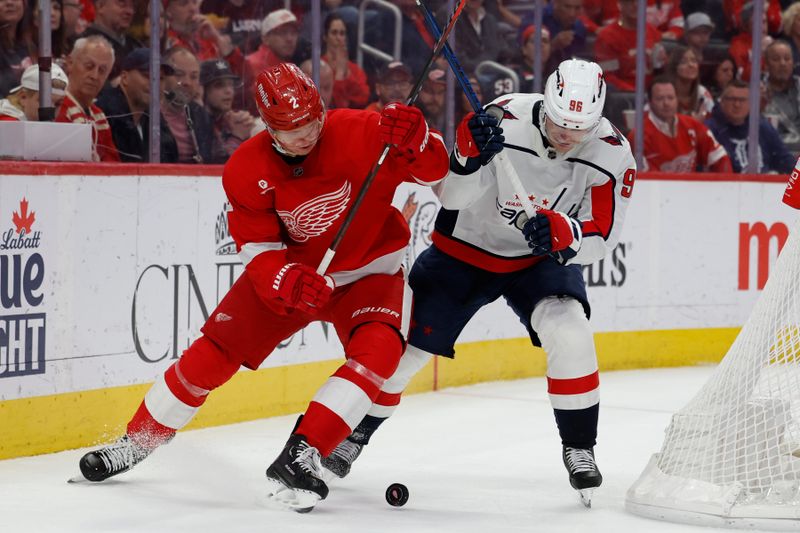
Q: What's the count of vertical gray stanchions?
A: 7